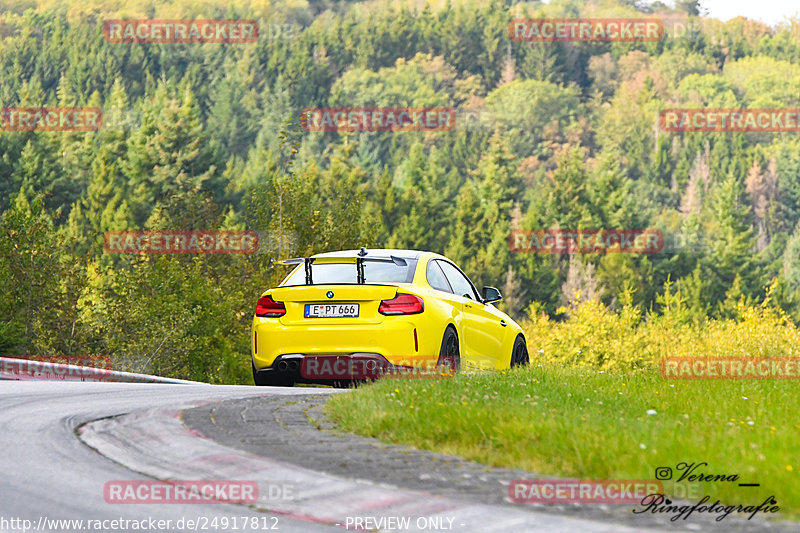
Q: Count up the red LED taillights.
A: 2